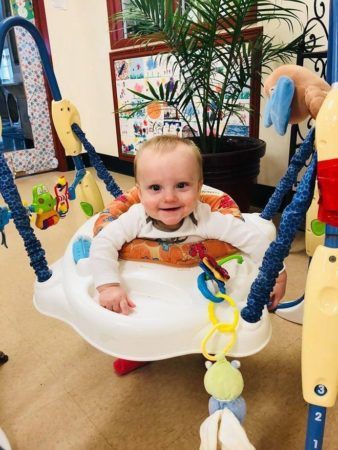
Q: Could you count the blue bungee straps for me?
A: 4